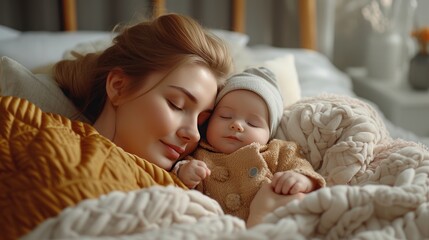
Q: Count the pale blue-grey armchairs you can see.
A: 0